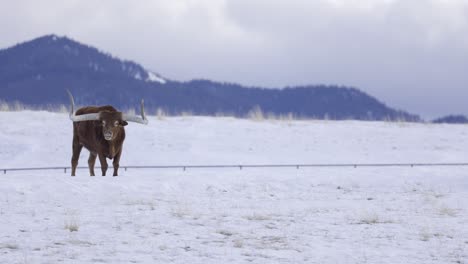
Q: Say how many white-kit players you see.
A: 0